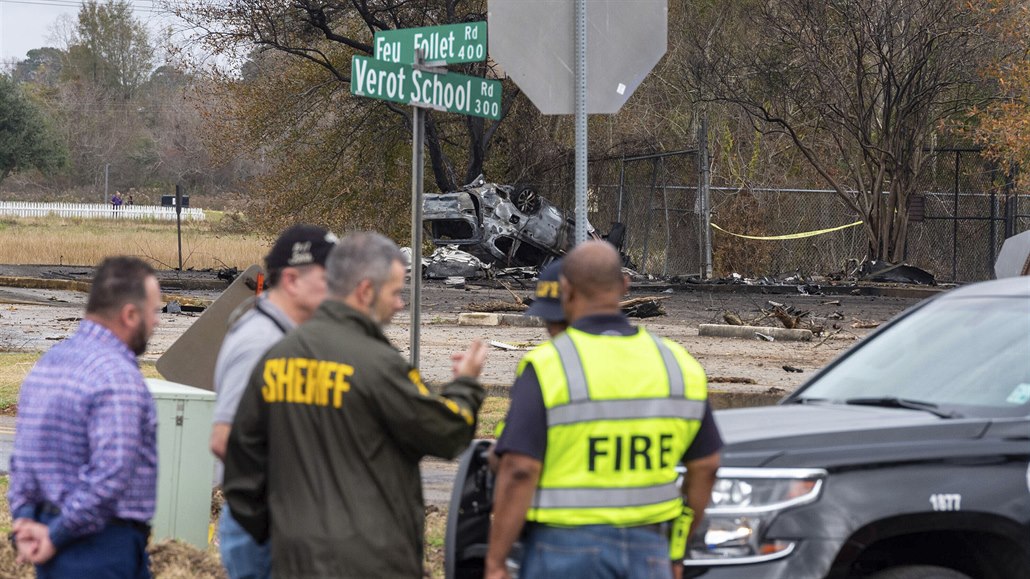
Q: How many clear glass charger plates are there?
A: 0